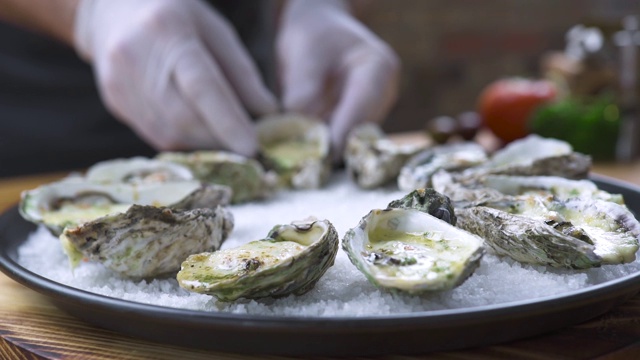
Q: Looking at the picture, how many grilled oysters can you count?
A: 12